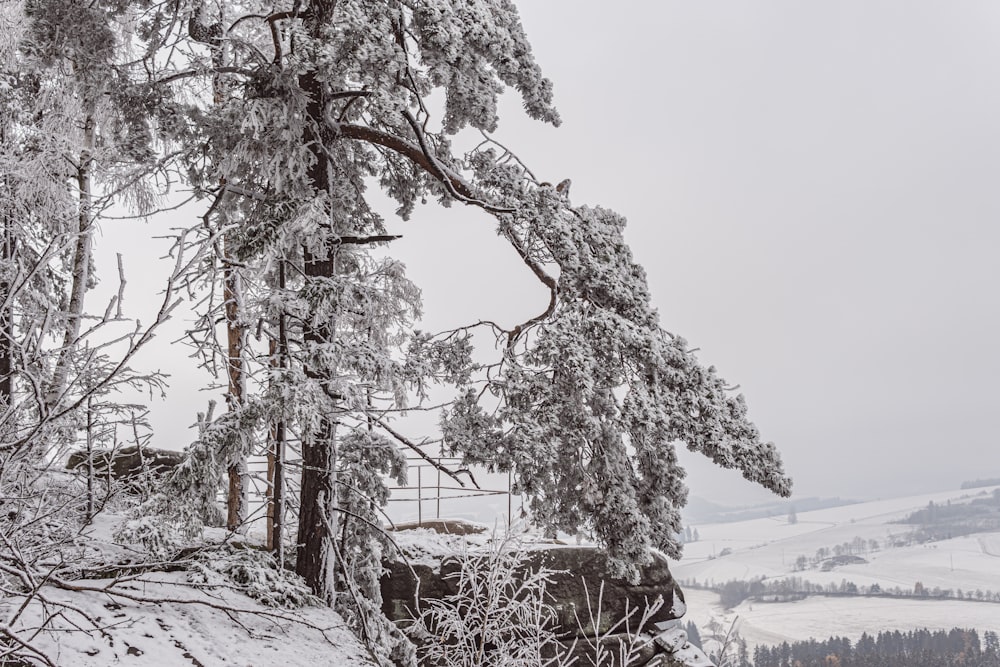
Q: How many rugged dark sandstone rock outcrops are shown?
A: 2